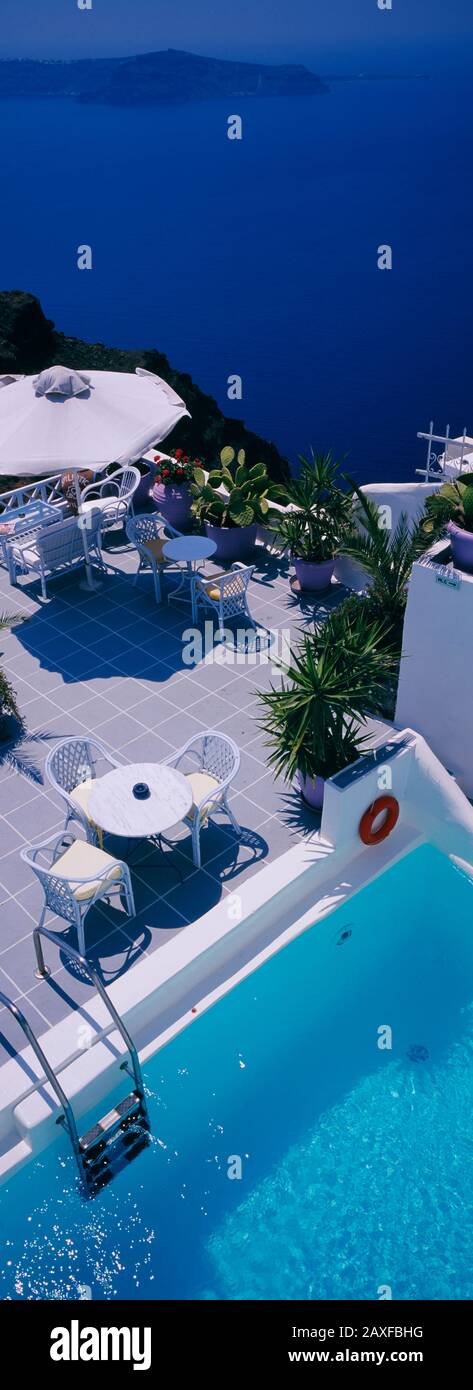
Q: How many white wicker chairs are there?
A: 6